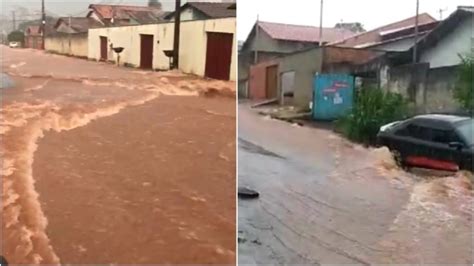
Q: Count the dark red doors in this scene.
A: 3